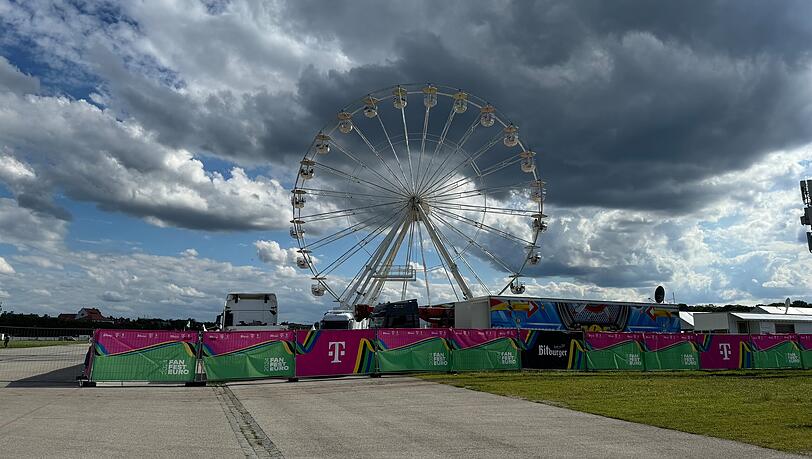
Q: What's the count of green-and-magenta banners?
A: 8